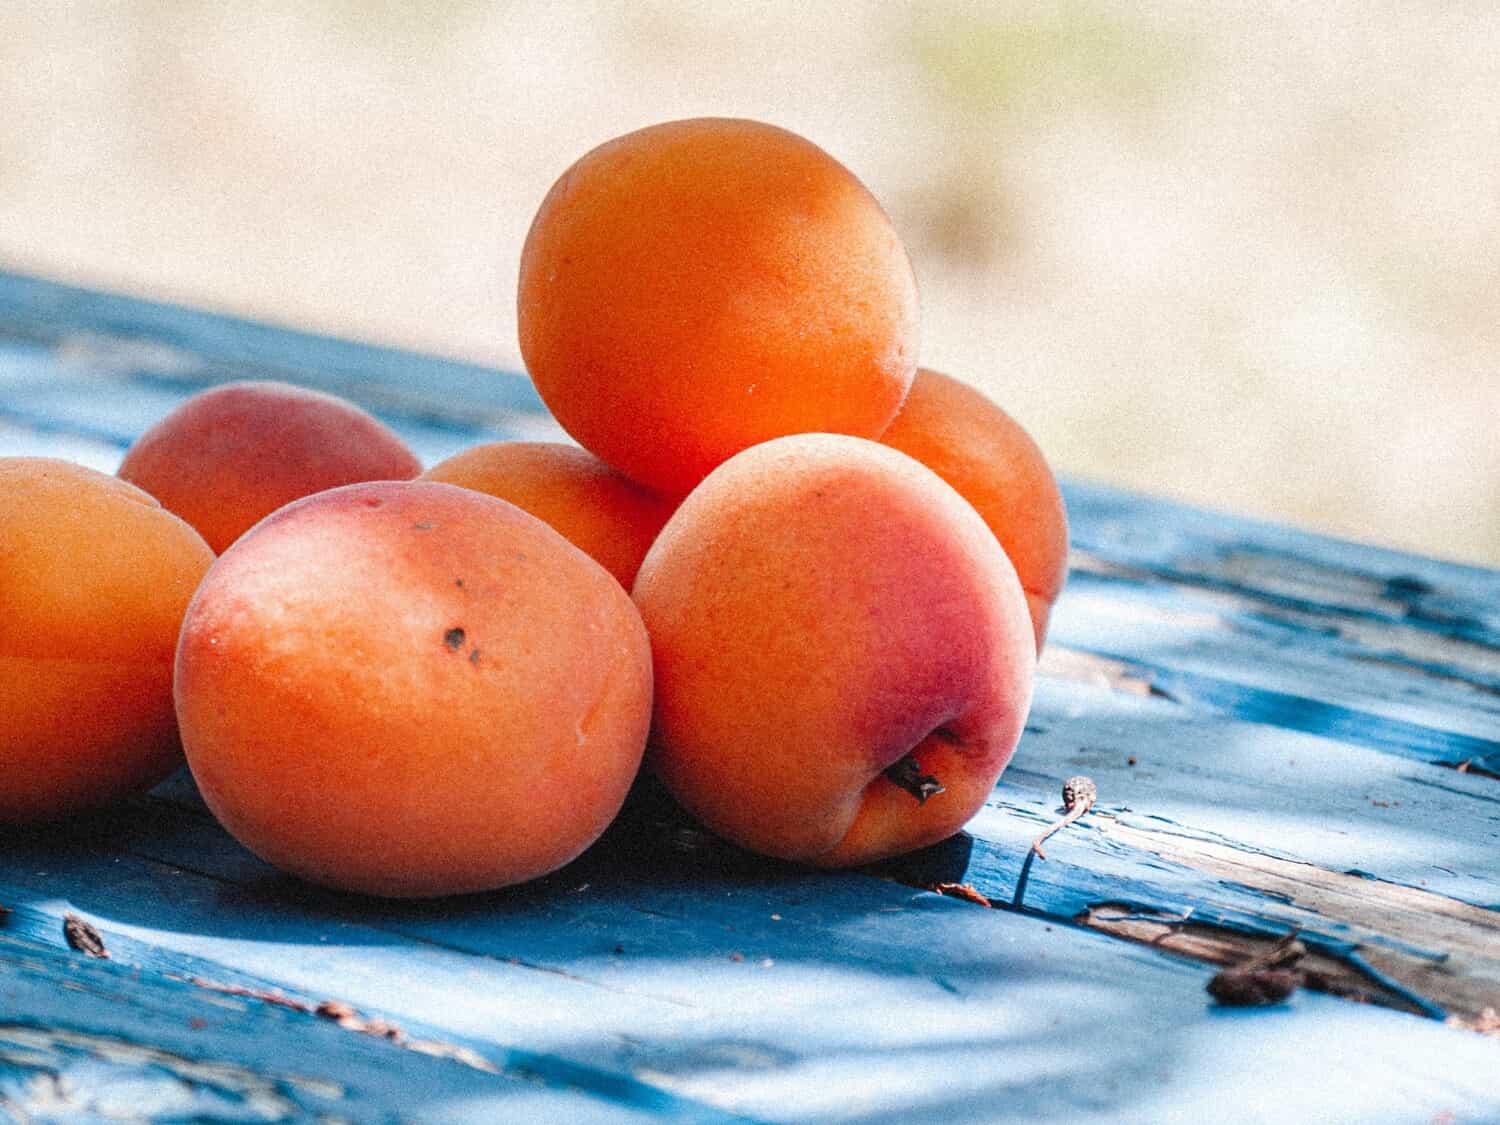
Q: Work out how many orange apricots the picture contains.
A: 7